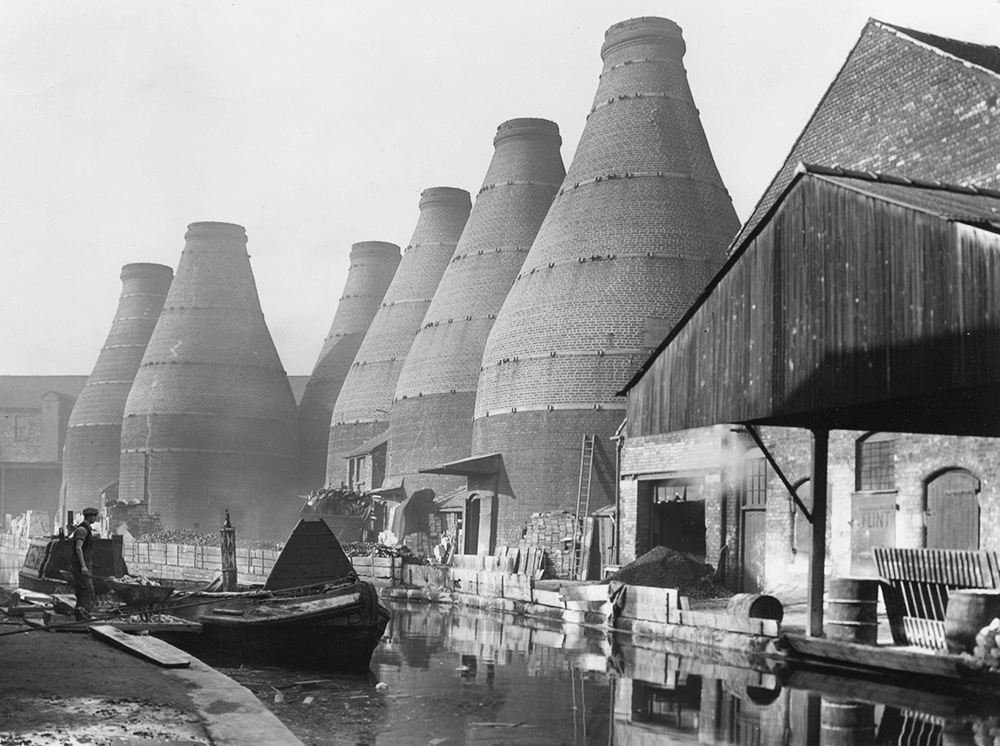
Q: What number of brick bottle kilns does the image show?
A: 6